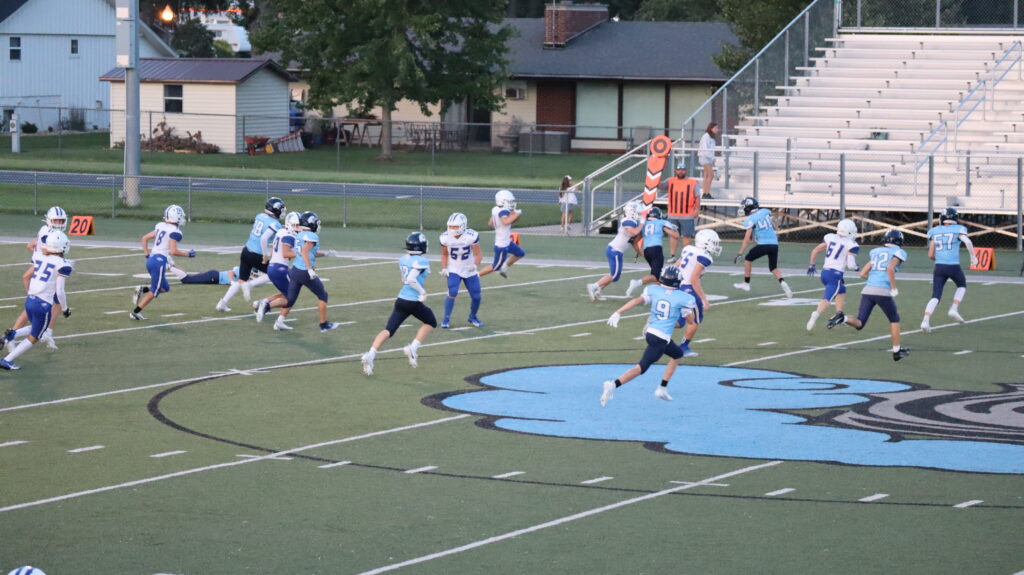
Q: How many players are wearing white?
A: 9